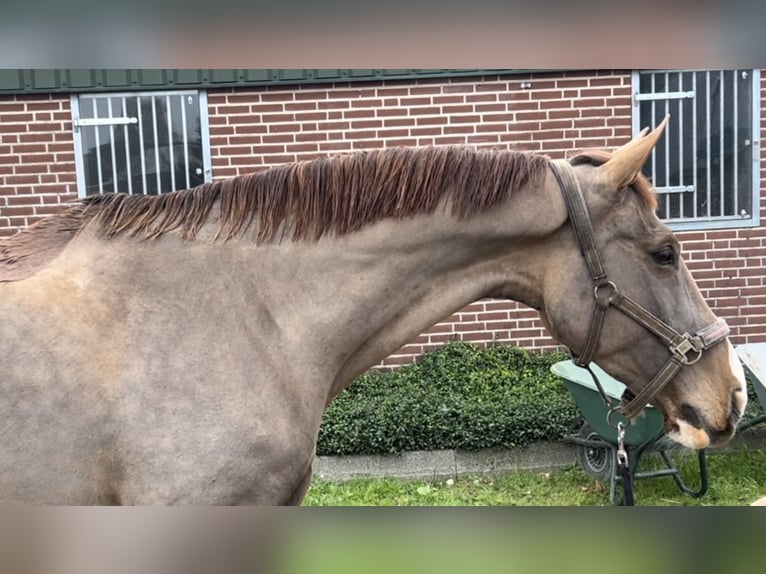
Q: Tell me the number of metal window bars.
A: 14